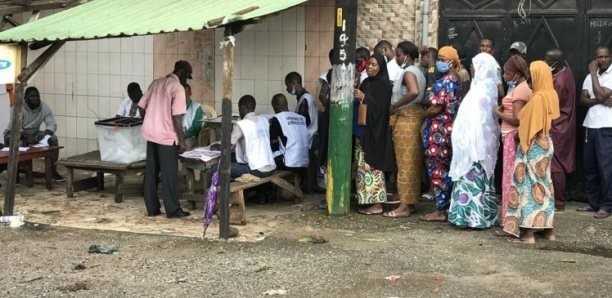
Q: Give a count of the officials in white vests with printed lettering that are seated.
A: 2